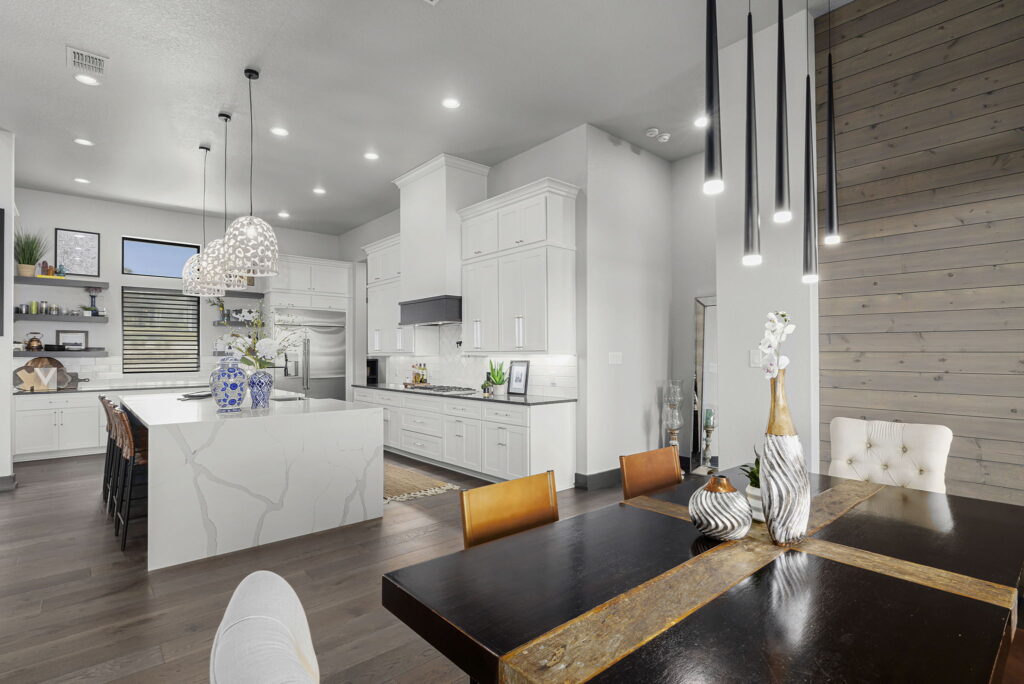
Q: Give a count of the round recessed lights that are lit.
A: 9